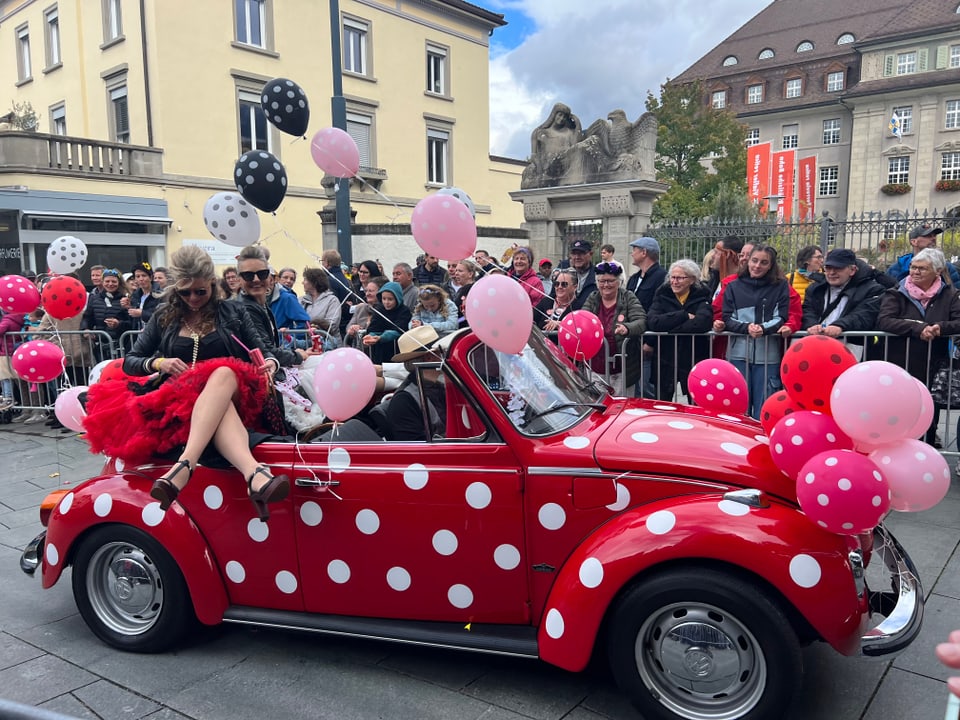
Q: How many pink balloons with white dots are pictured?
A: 14